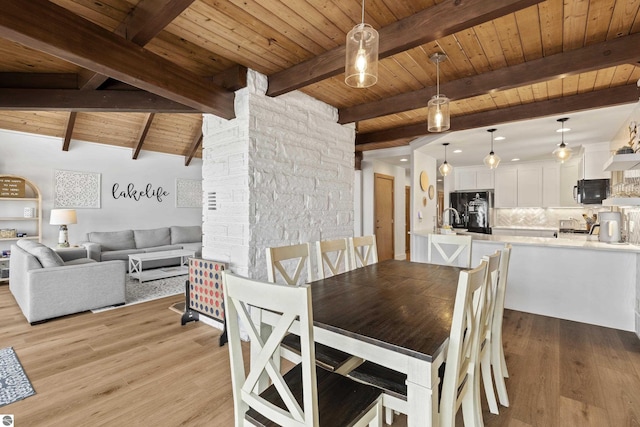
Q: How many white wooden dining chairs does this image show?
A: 8